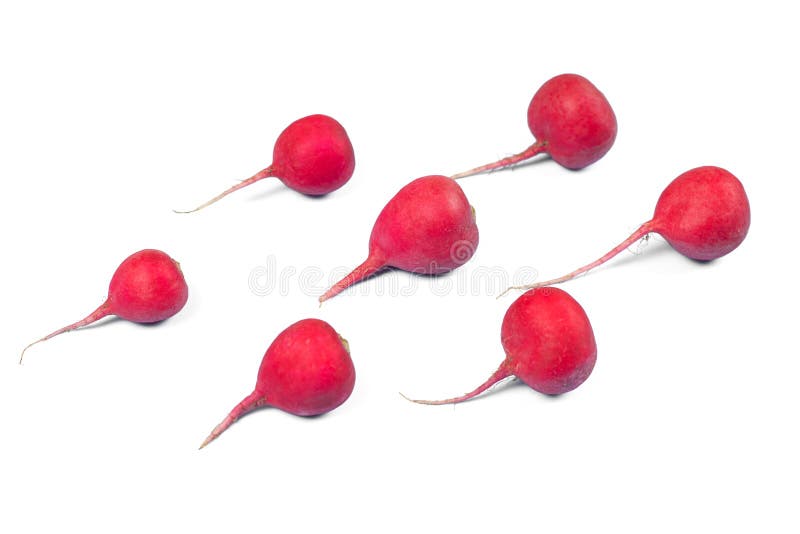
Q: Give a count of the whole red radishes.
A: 7